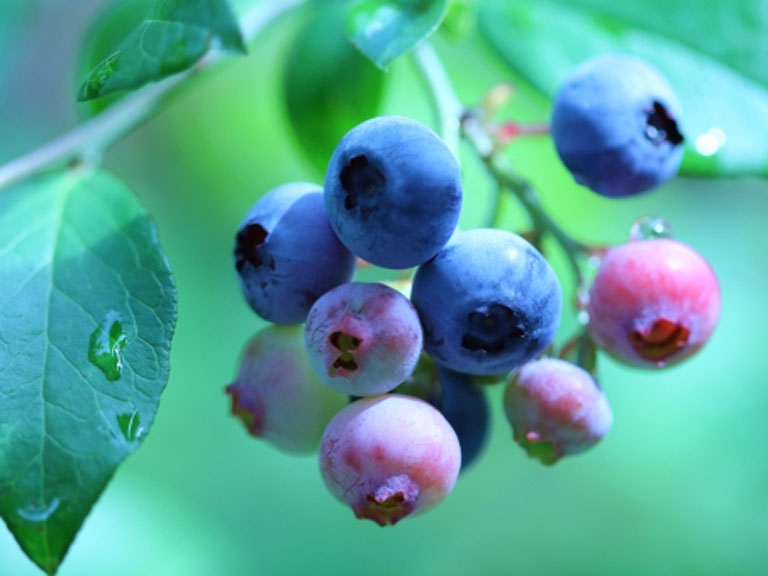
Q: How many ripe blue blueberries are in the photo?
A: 5